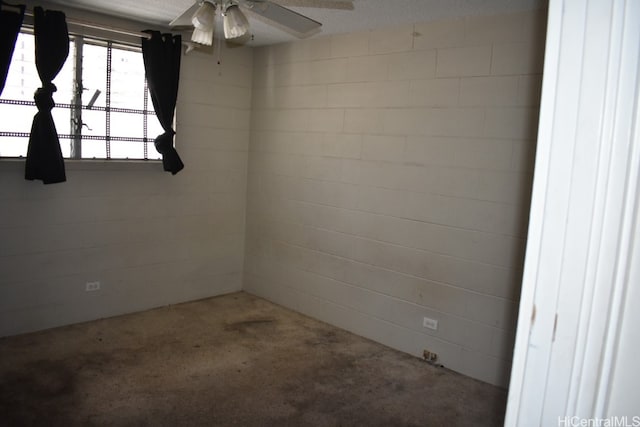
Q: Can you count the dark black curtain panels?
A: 3